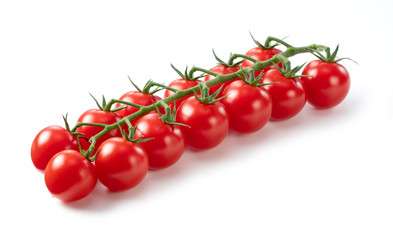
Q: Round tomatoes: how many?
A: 13